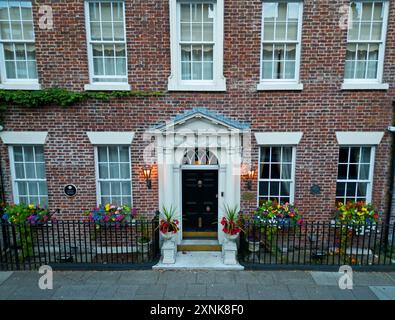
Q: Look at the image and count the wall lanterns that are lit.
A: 2